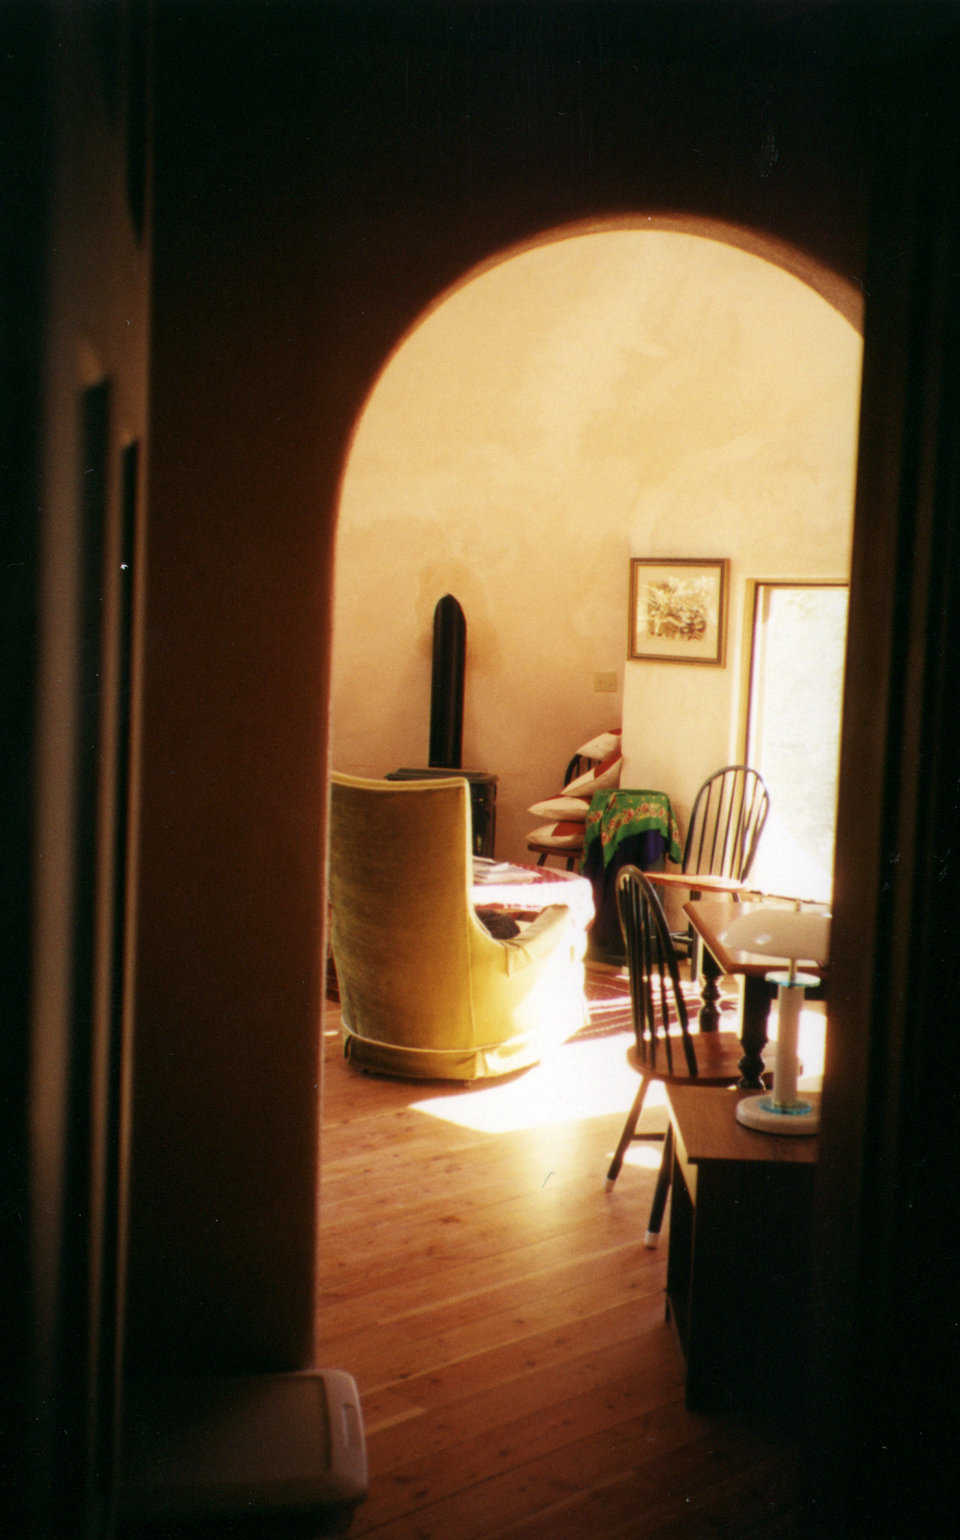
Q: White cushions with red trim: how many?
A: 4